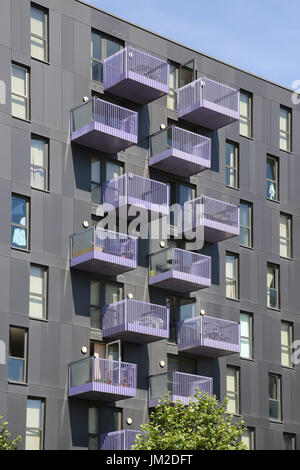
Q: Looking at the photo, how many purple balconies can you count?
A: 13